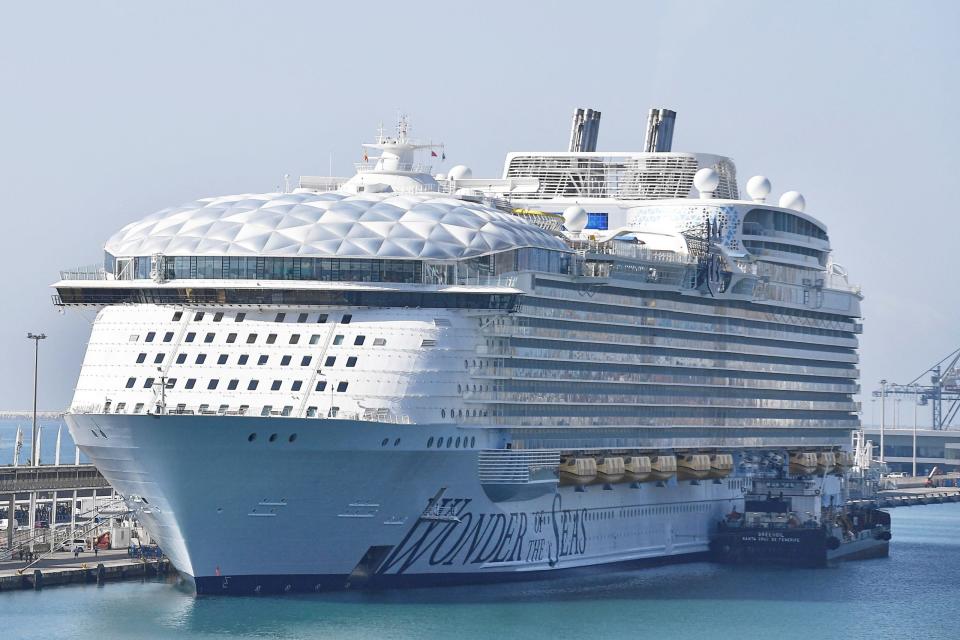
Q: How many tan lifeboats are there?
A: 9